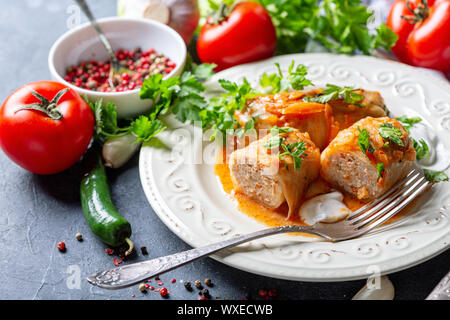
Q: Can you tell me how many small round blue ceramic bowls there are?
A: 0